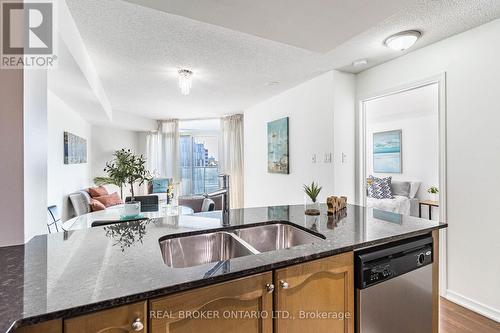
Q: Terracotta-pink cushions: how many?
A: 3